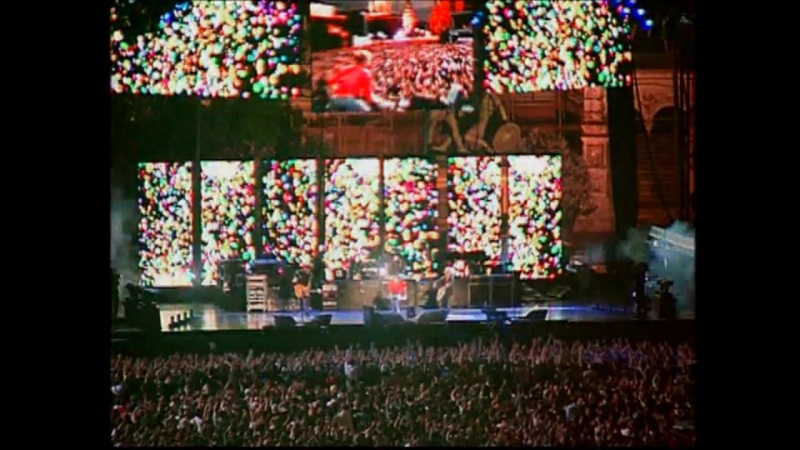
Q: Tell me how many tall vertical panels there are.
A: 7